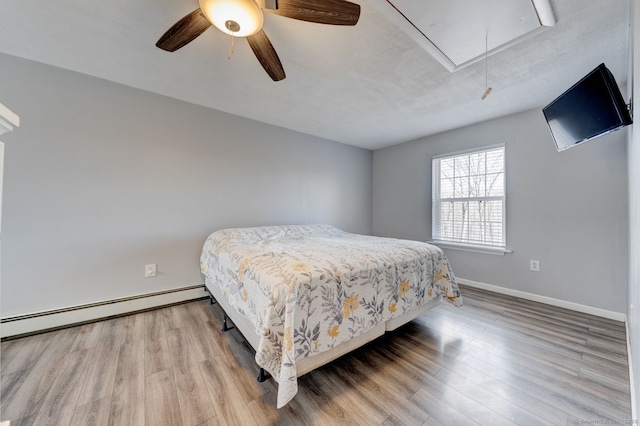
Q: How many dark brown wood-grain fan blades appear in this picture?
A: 3